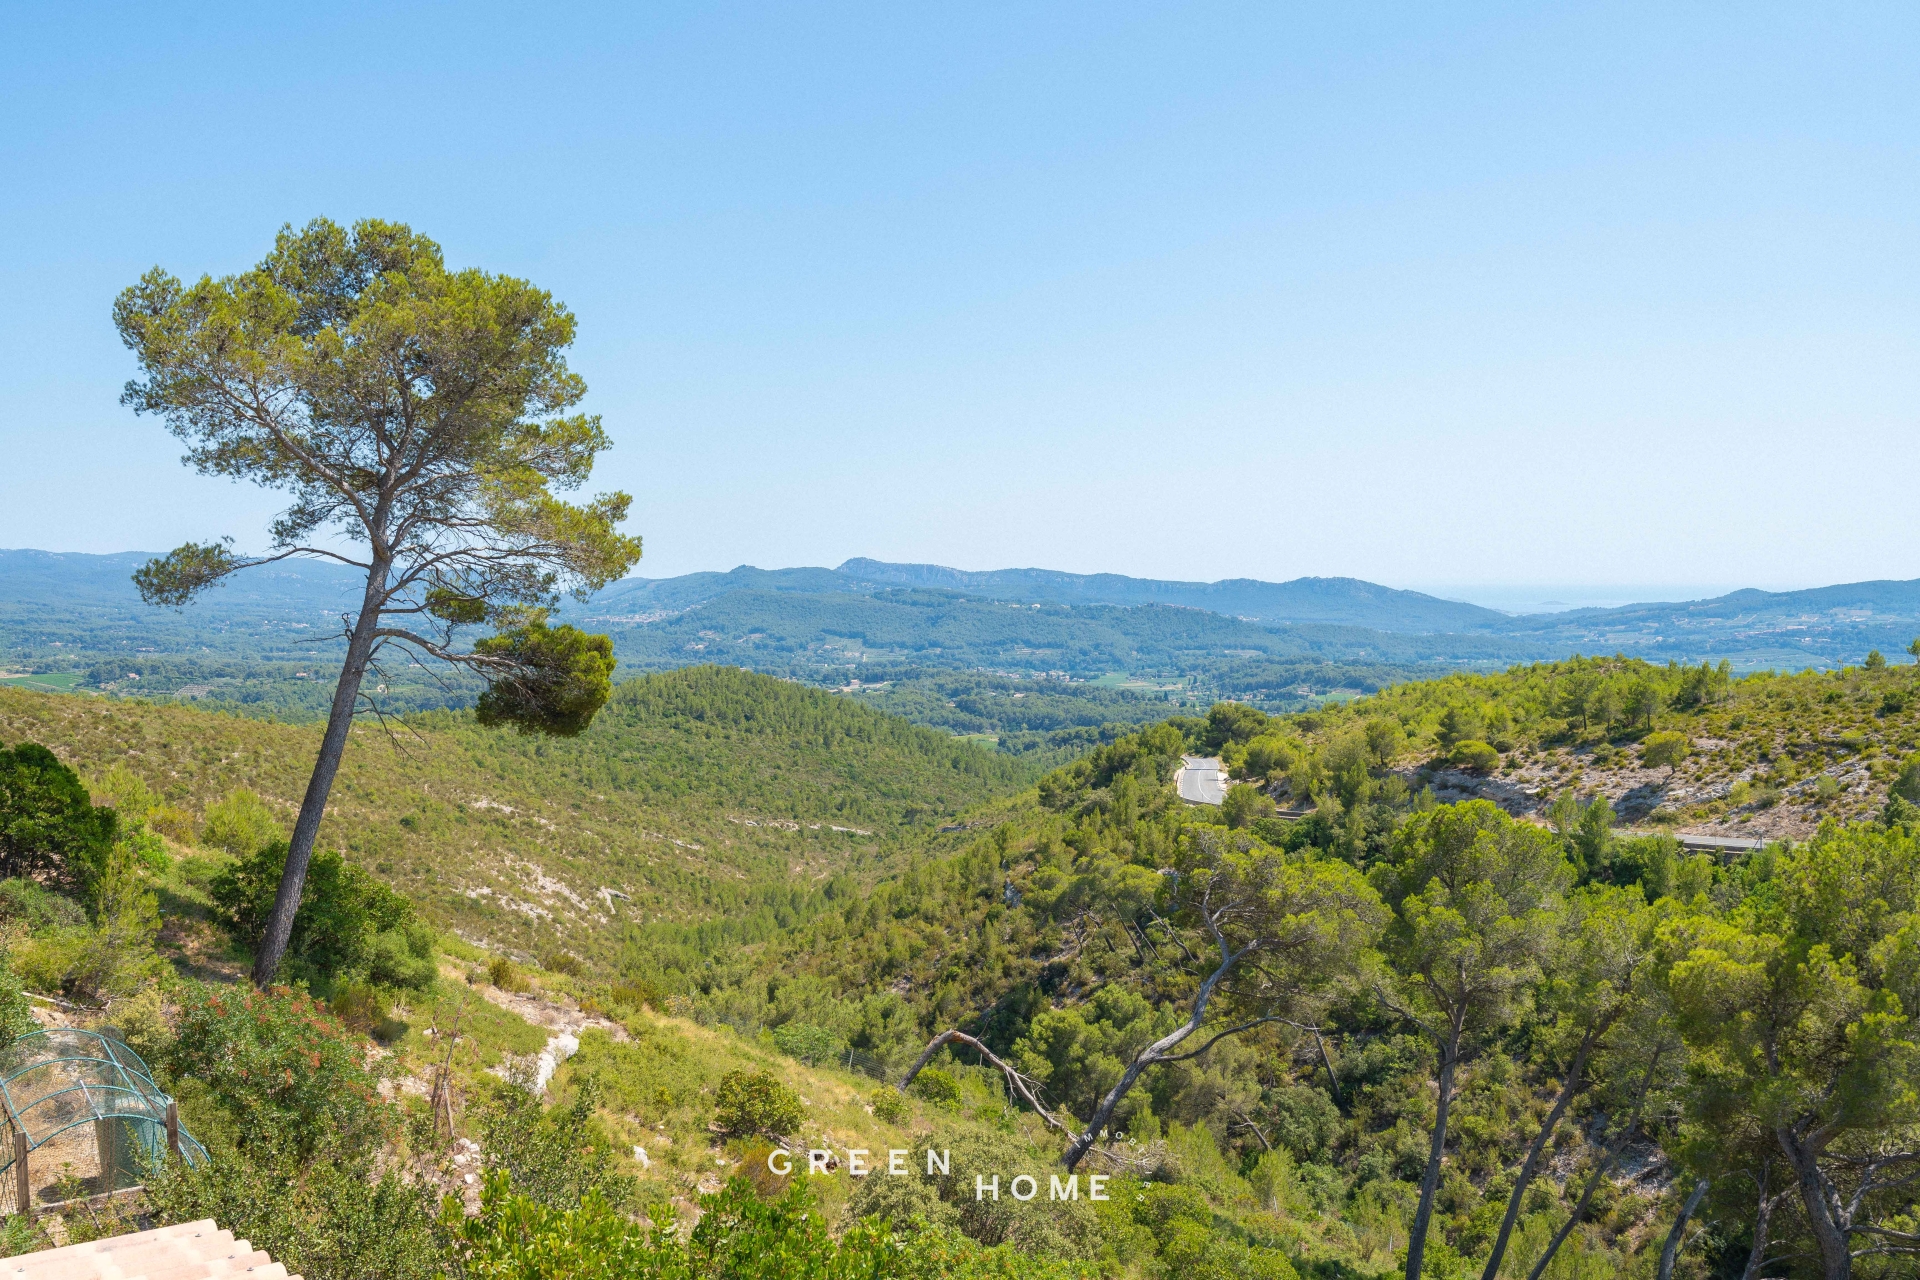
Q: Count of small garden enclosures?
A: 1